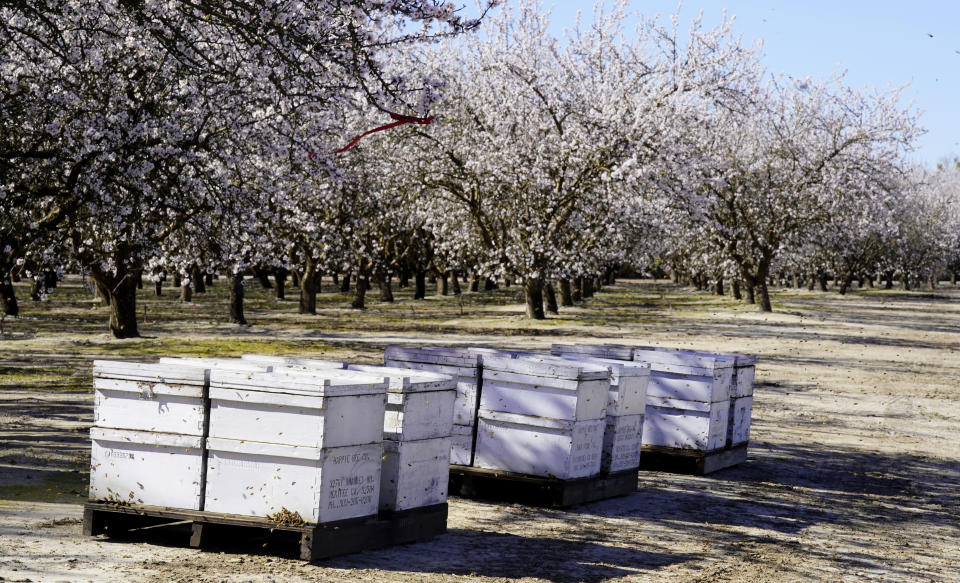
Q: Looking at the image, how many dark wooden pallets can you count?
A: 3